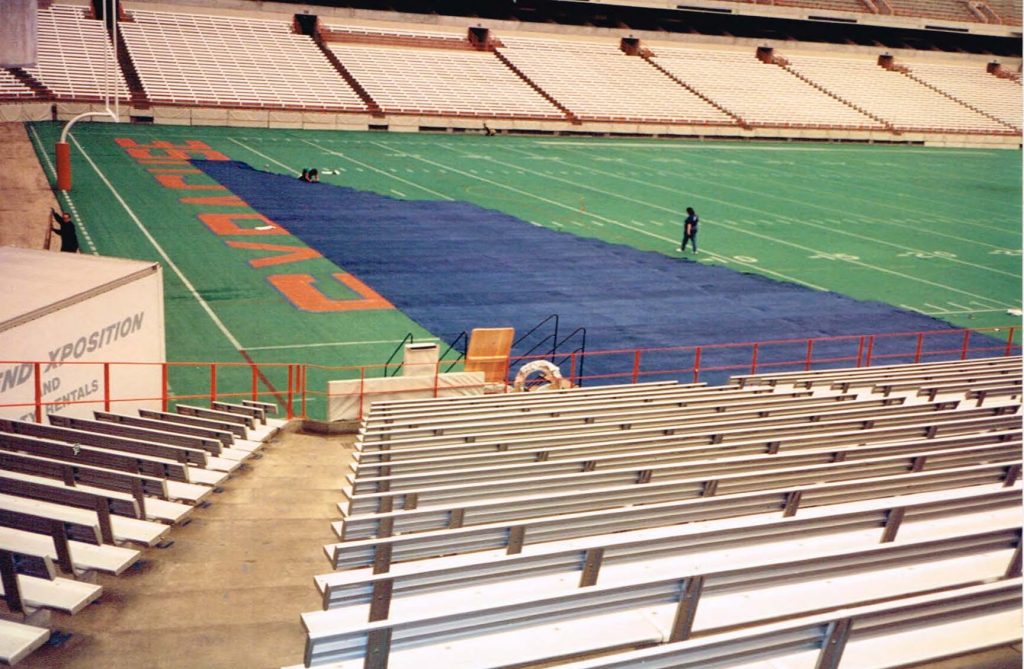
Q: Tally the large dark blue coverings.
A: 1